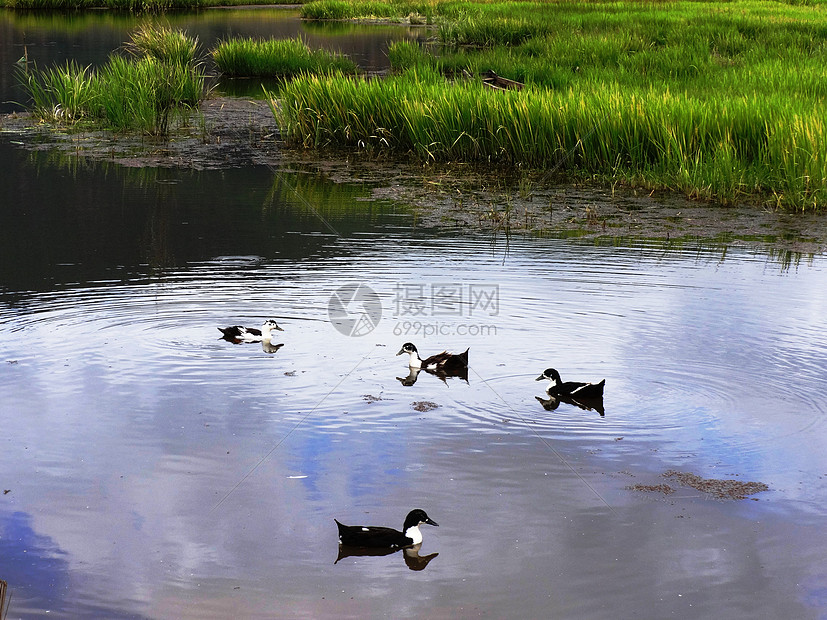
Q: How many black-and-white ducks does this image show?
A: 4